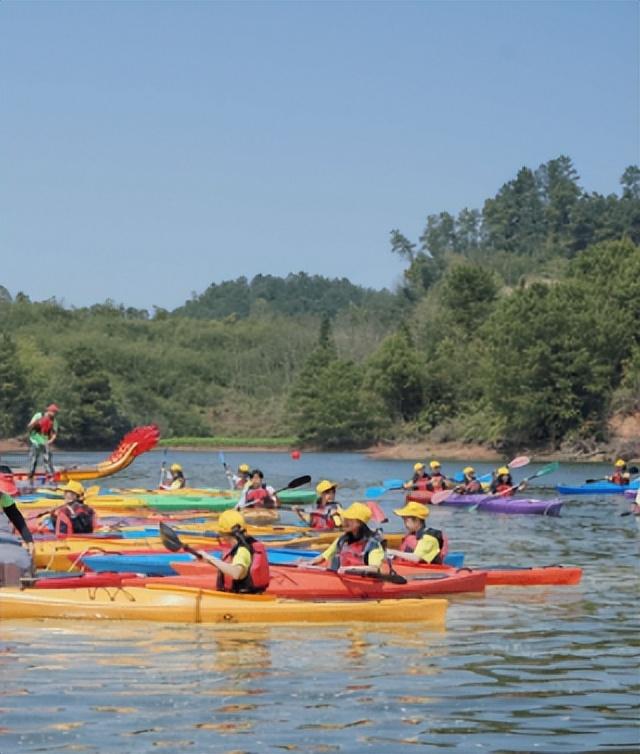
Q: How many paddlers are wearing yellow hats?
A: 12